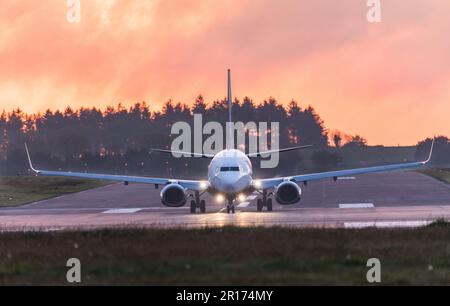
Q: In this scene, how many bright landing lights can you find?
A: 4